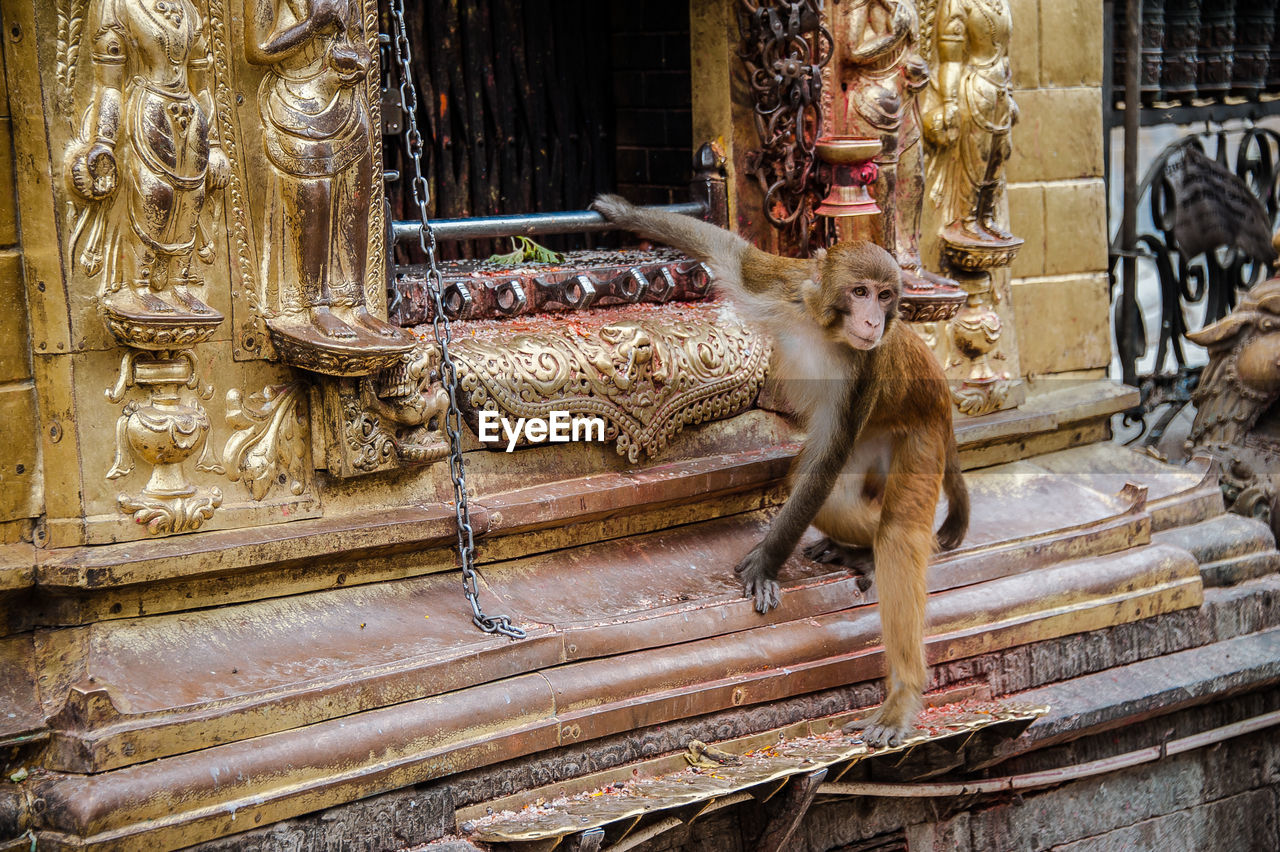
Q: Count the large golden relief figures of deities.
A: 4